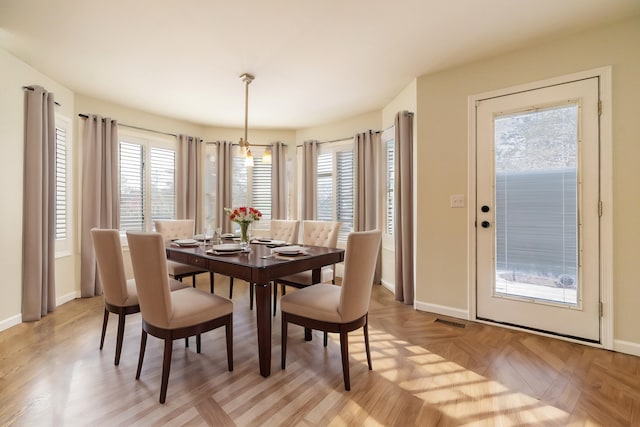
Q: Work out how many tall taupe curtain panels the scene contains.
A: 8